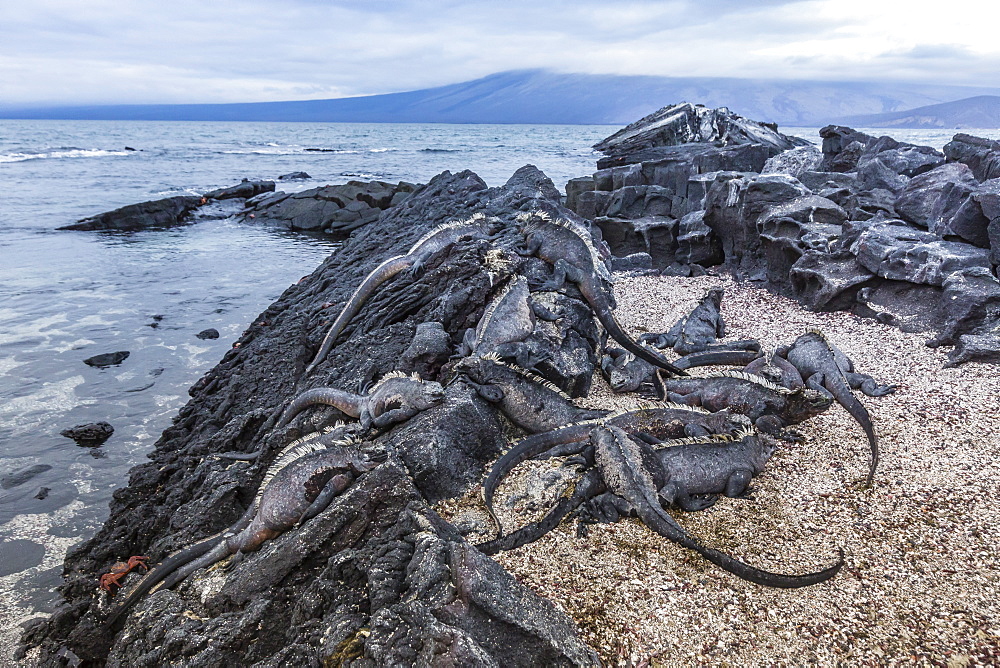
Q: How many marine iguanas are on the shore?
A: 15